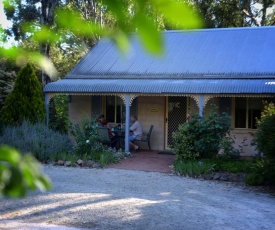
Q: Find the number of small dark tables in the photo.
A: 1